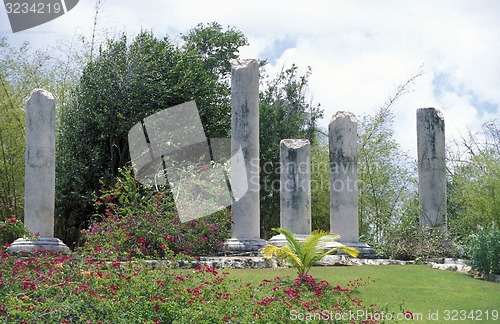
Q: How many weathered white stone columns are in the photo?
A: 5